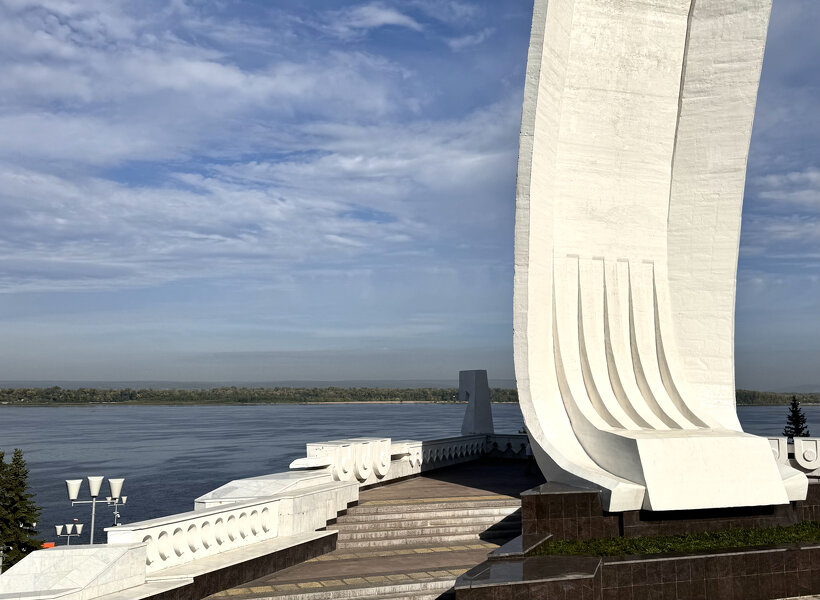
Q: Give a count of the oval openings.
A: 10